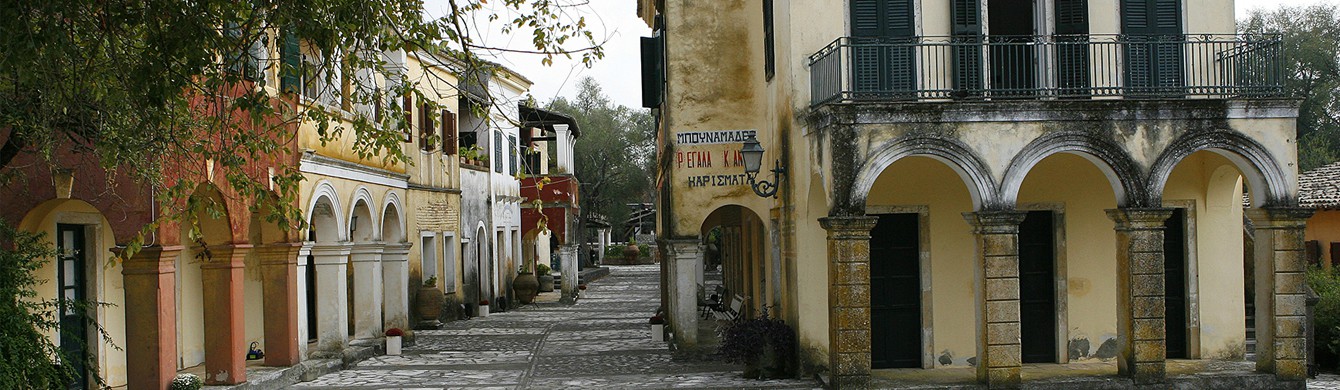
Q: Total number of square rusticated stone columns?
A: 4